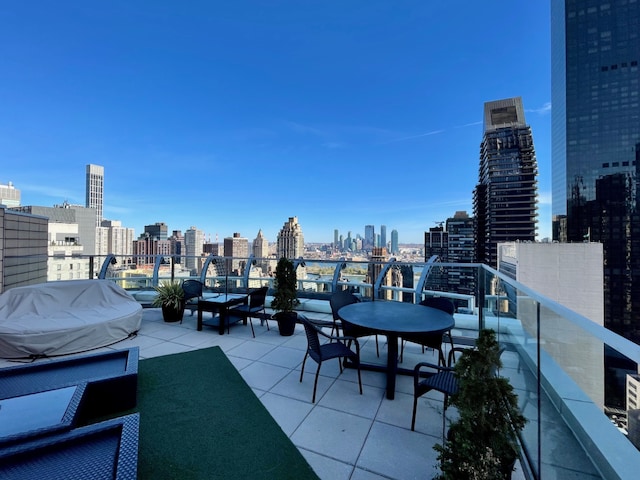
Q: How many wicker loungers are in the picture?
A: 2